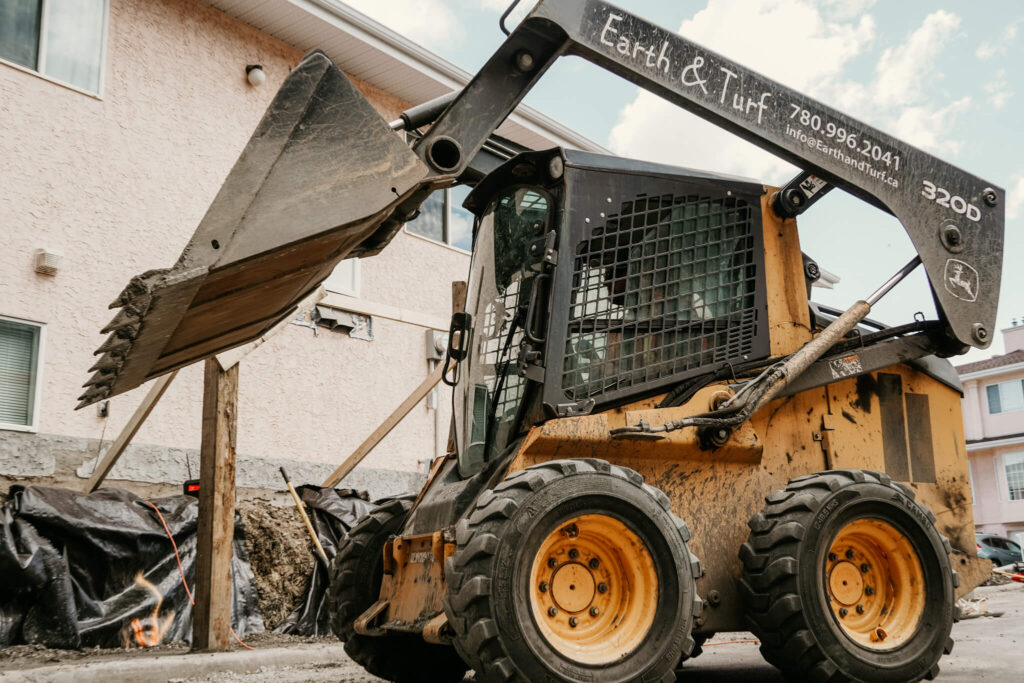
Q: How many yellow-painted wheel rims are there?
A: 2